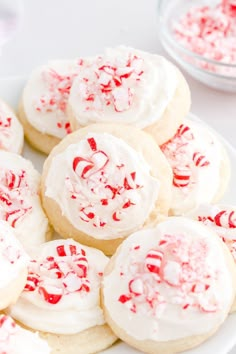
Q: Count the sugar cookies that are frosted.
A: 11